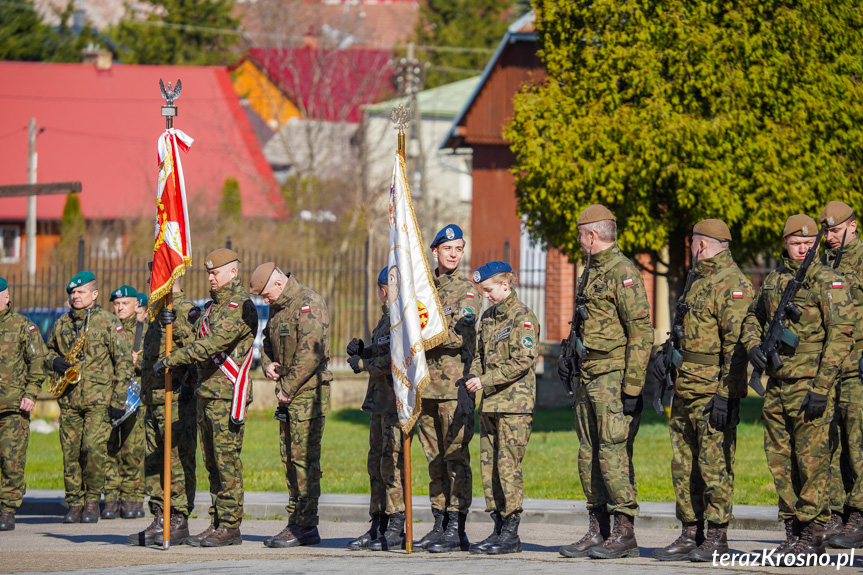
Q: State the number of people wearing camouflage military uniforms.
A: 14